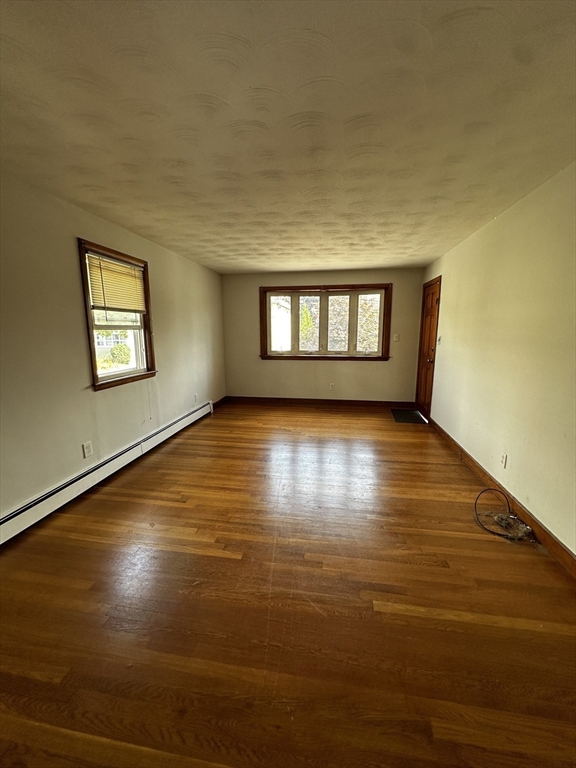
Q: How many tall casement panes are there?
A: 4